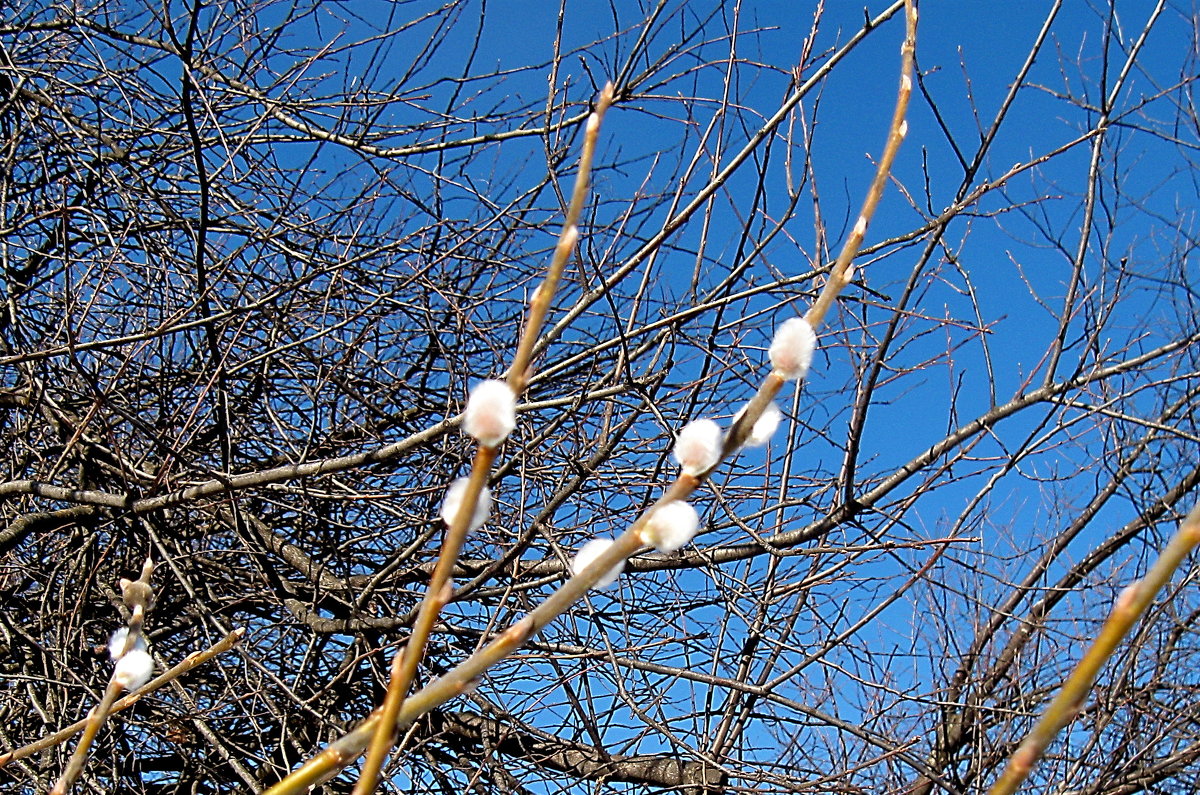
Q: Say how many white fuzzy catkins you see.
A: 9